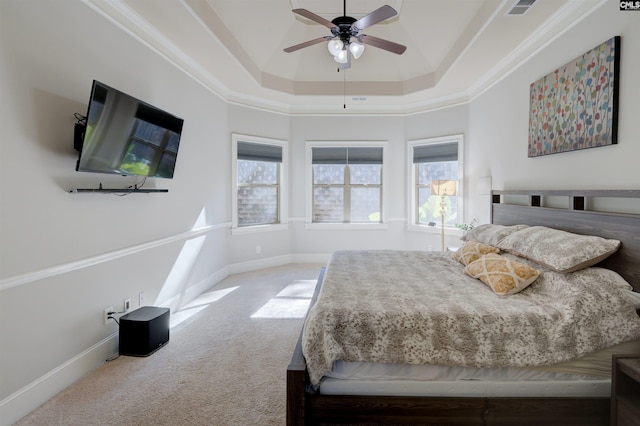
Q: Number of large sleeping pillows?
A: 2